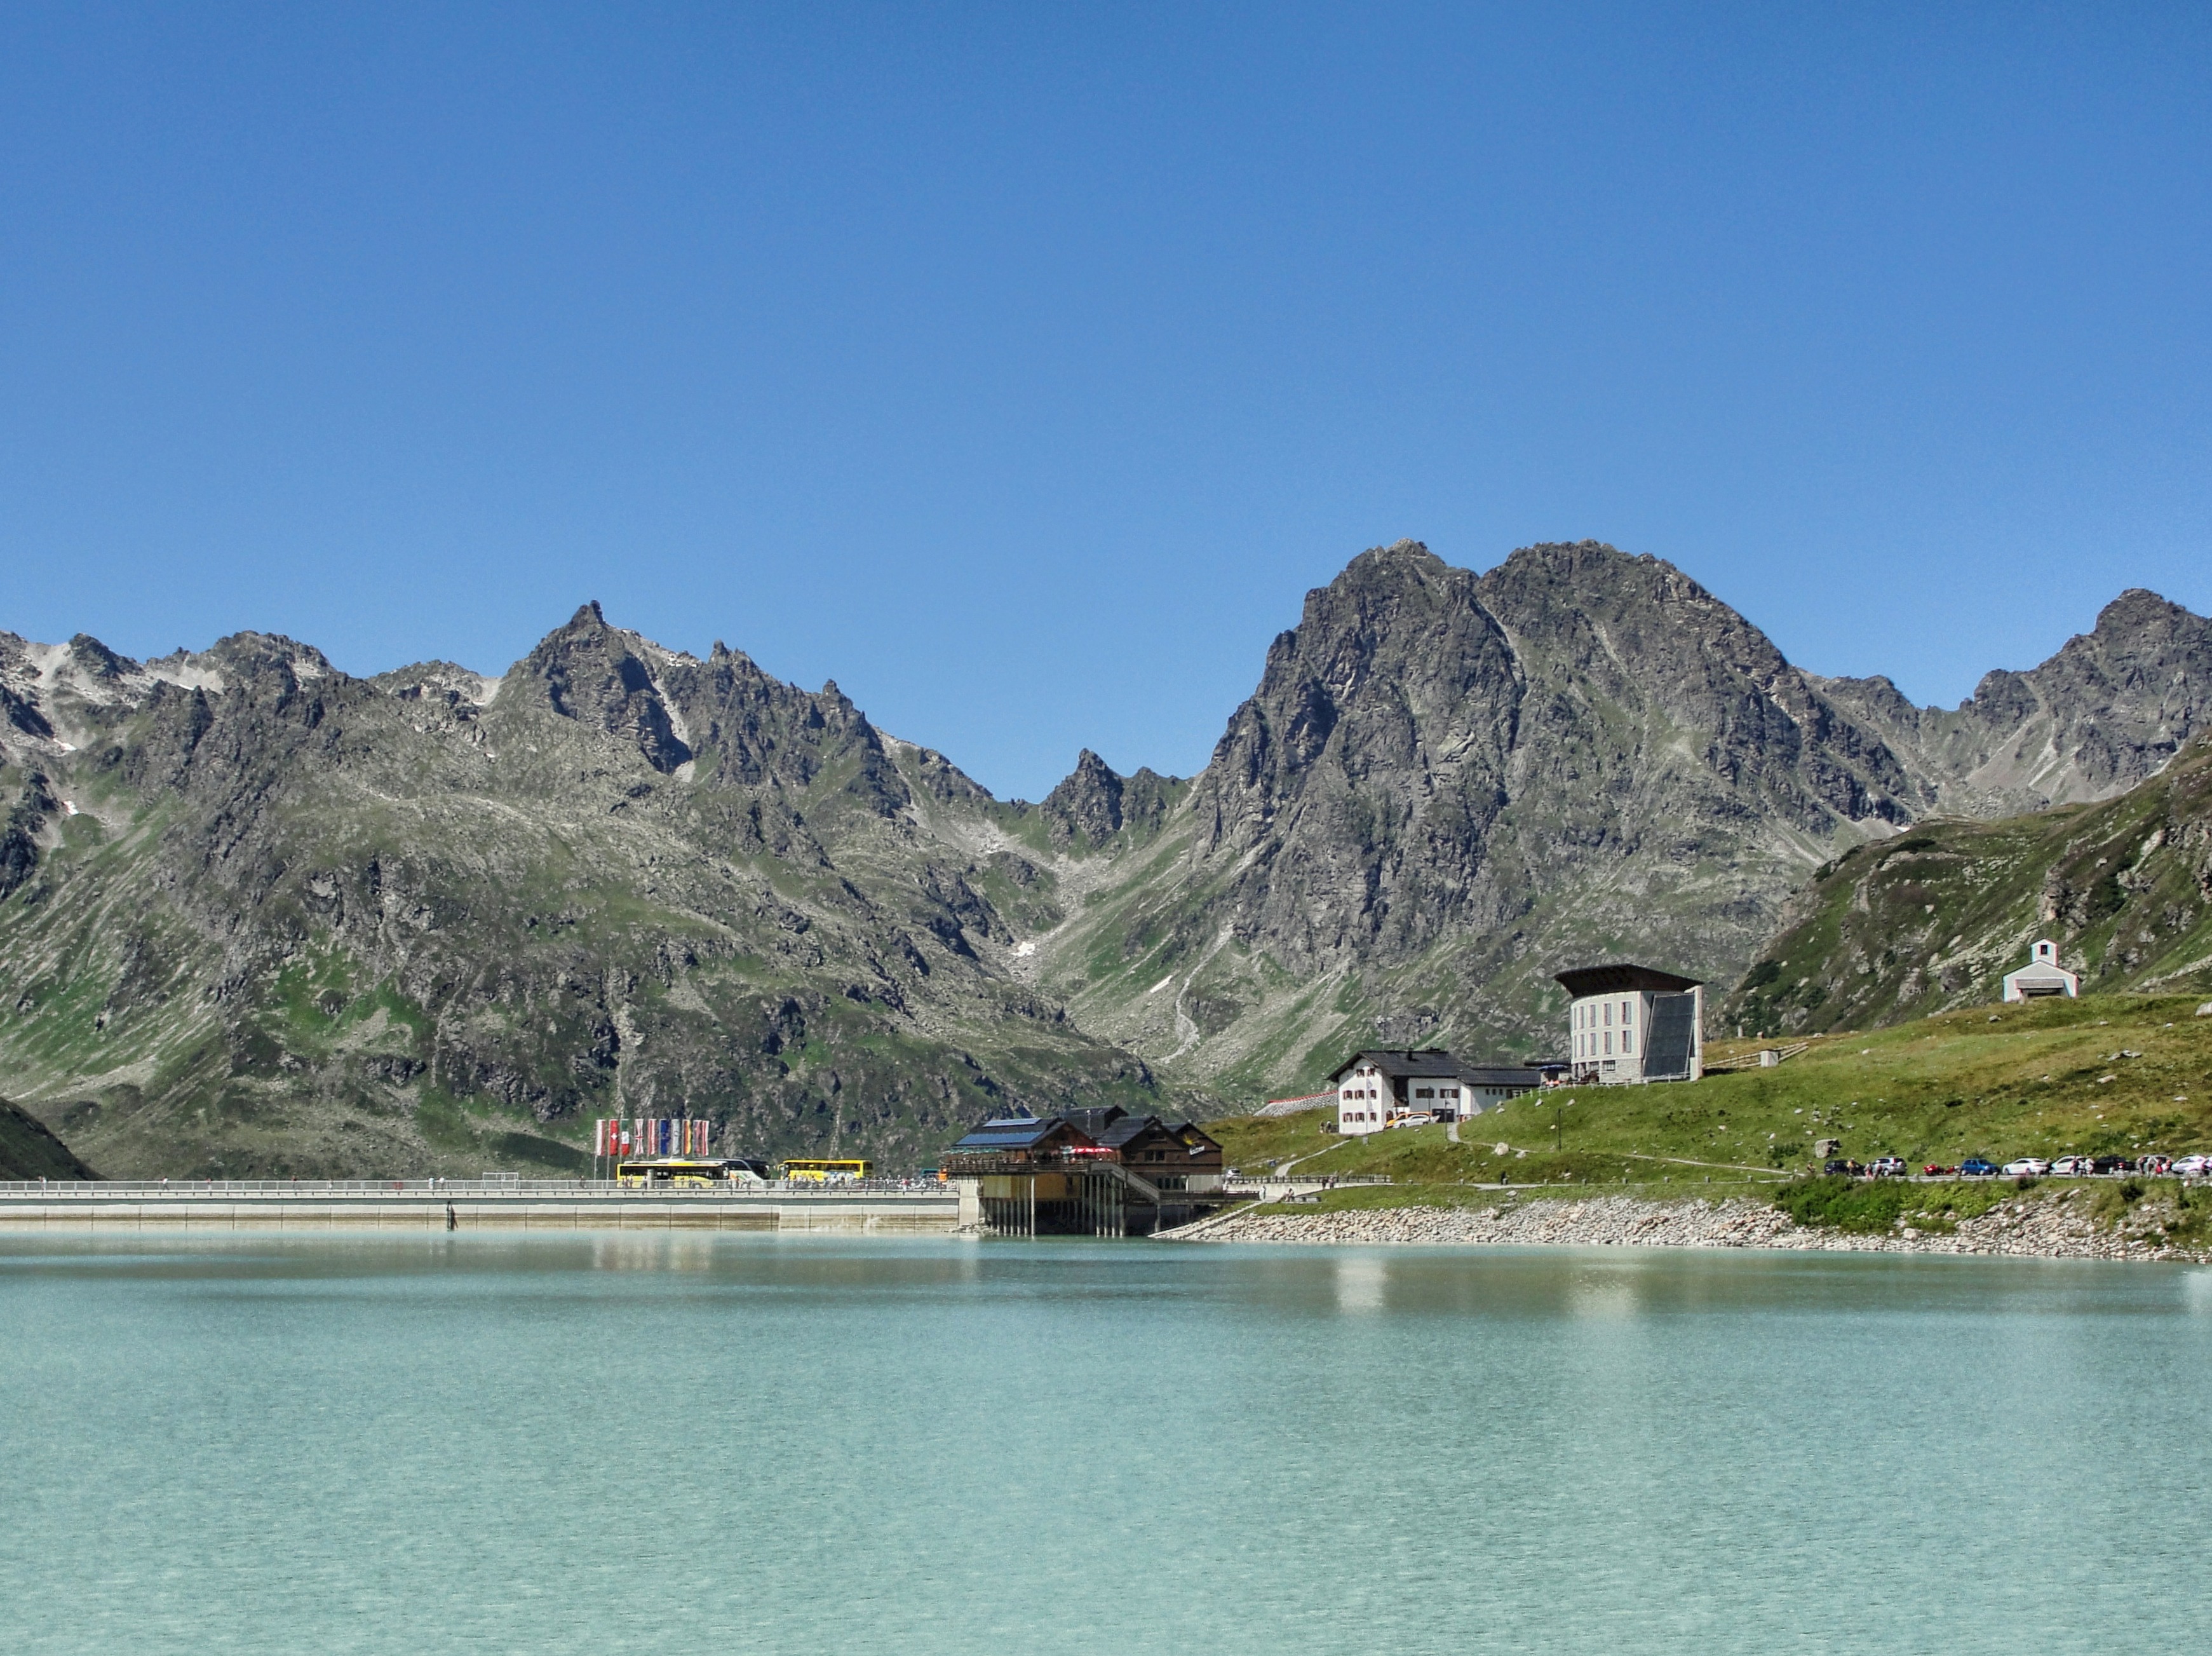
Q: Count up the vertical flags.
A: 10